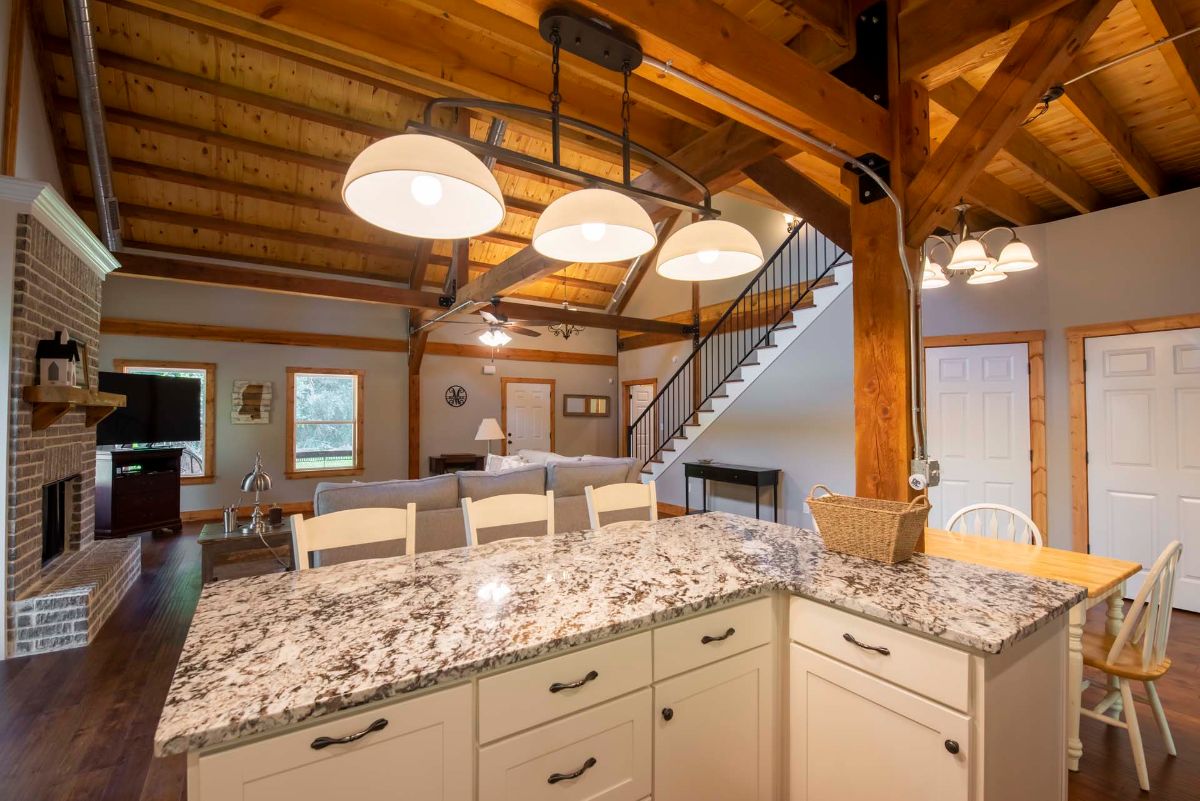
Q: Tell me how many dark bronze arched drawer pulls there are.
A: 5